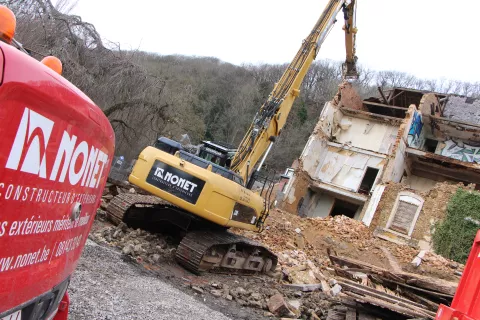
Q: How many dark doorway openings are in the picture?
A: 3